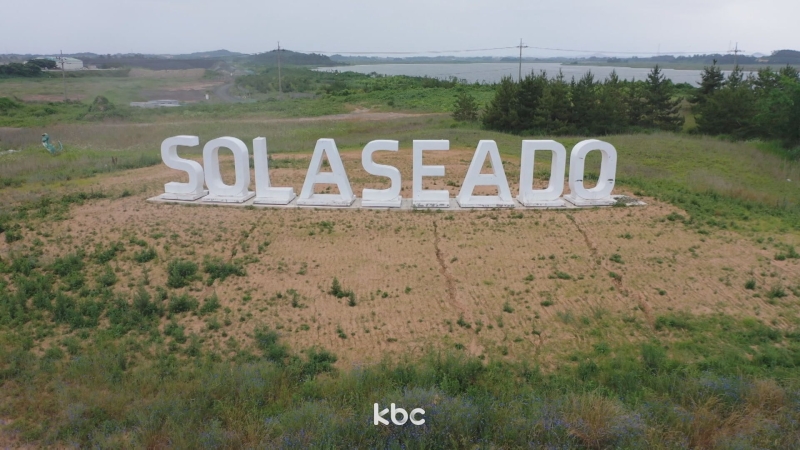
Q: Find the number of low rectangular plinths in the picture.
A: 9